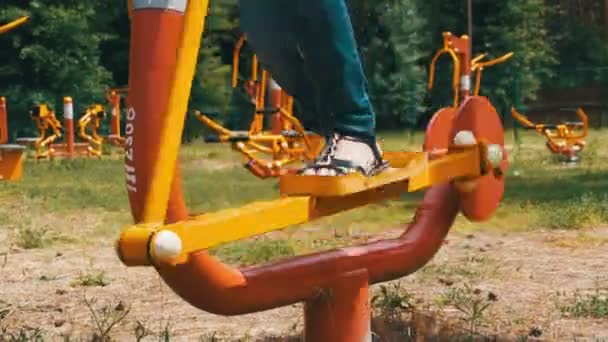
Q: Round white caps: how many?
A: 3